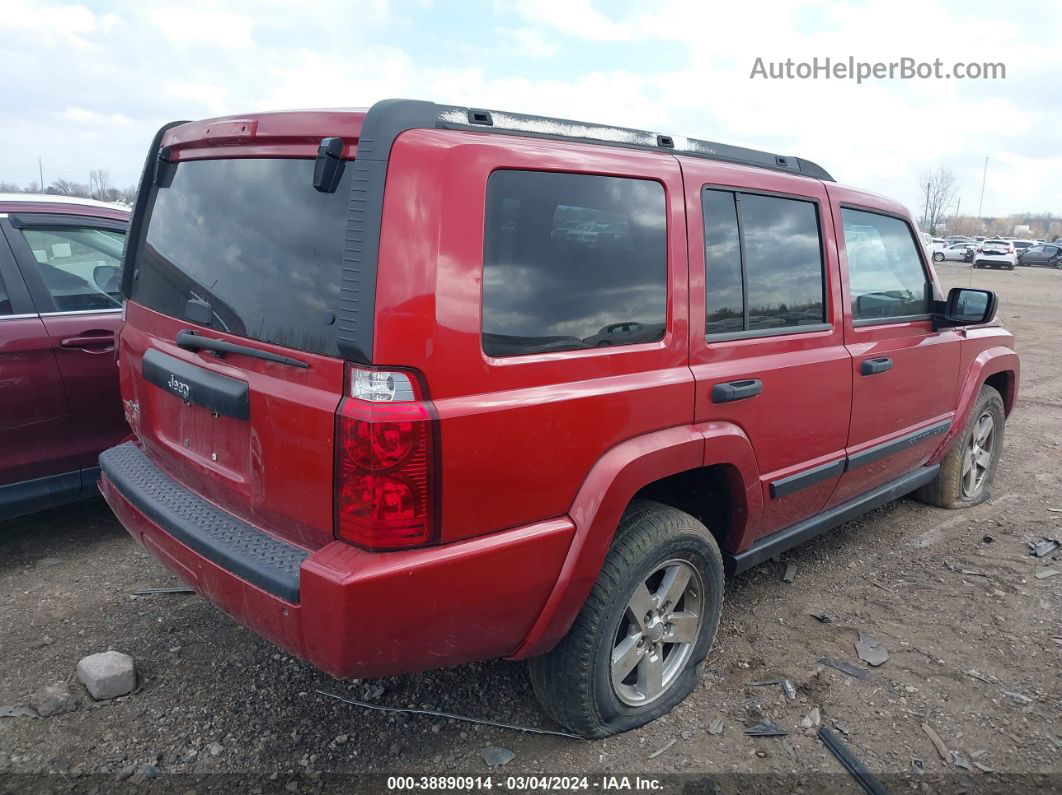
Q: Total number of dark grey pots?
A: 0